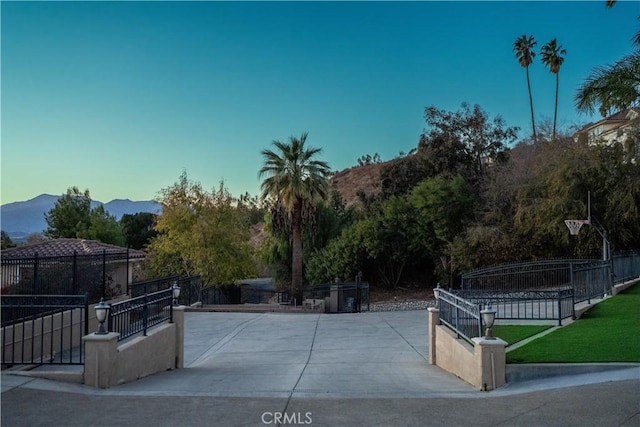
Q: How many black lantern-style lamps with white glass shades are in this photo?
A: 4